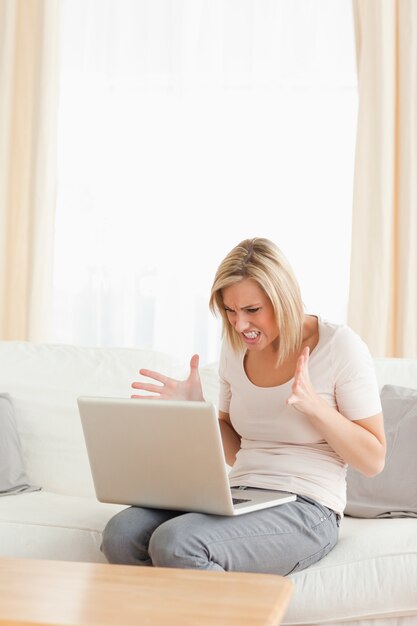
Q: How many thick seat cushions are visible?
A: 2